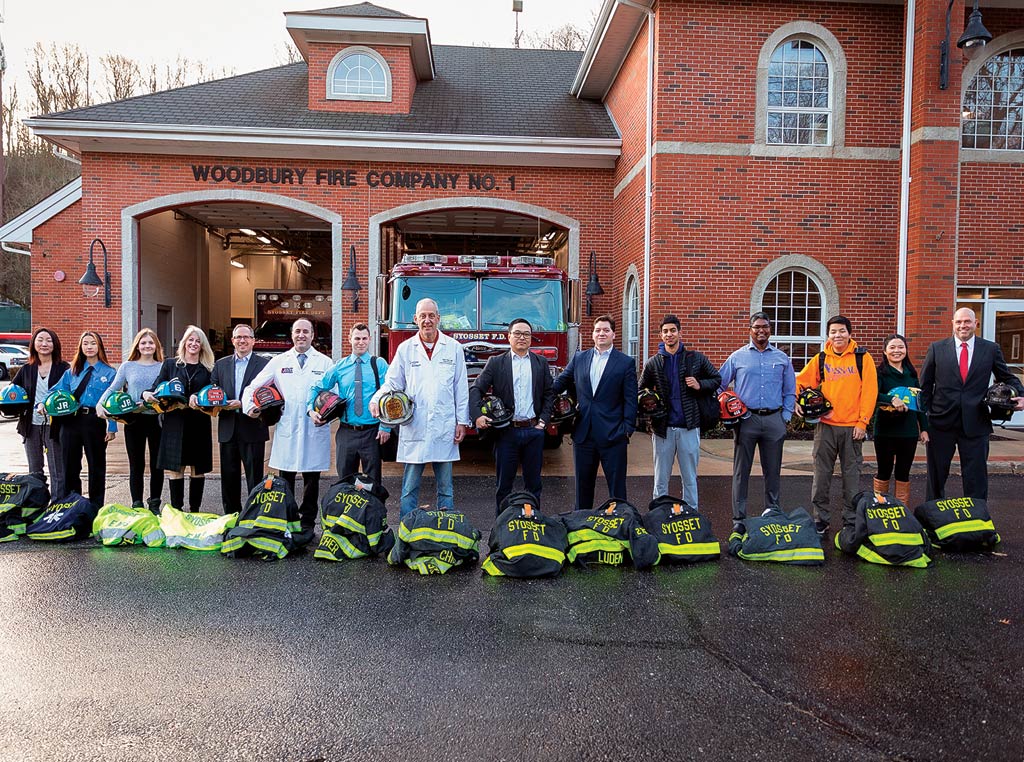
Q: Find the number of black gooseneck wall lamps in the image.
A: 4